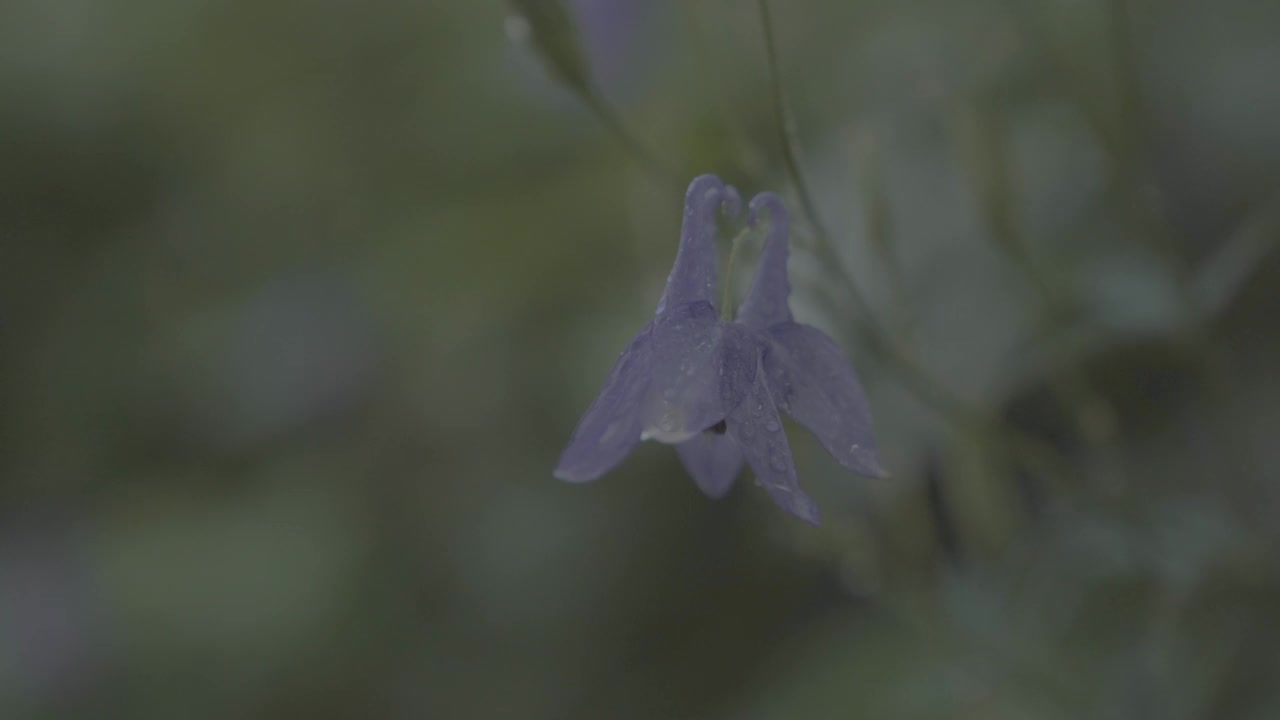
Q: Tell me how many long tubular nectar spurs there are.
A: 2